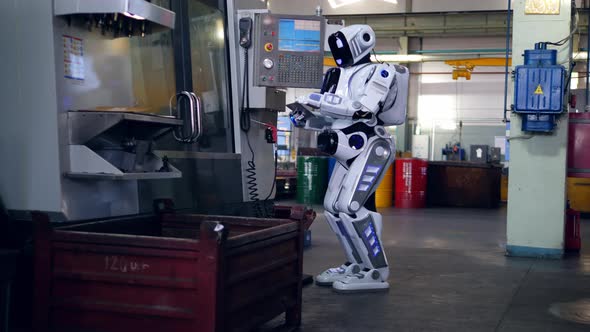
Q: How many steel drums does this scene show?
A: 4